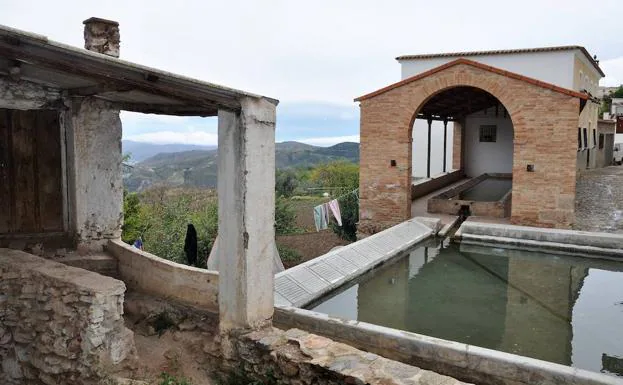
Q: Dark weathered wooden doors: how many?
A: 1